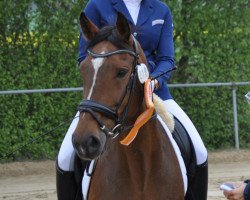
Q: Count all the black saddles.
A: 1